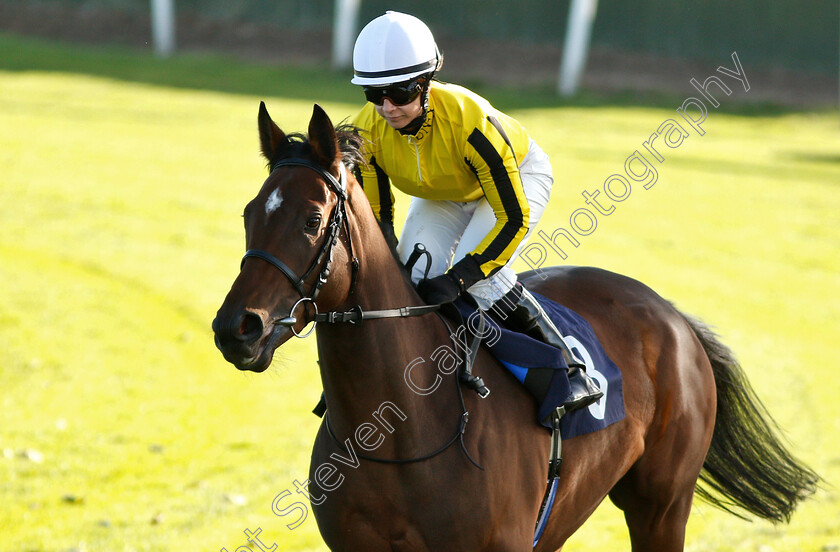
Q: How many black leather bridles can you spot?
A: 1